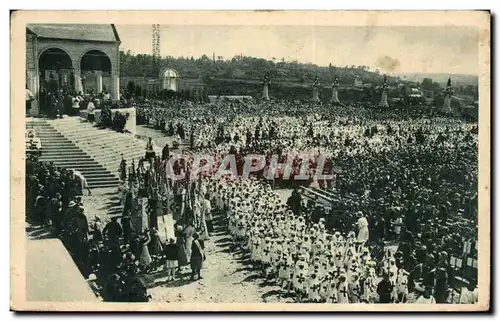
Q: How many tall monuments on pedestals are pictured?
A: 5